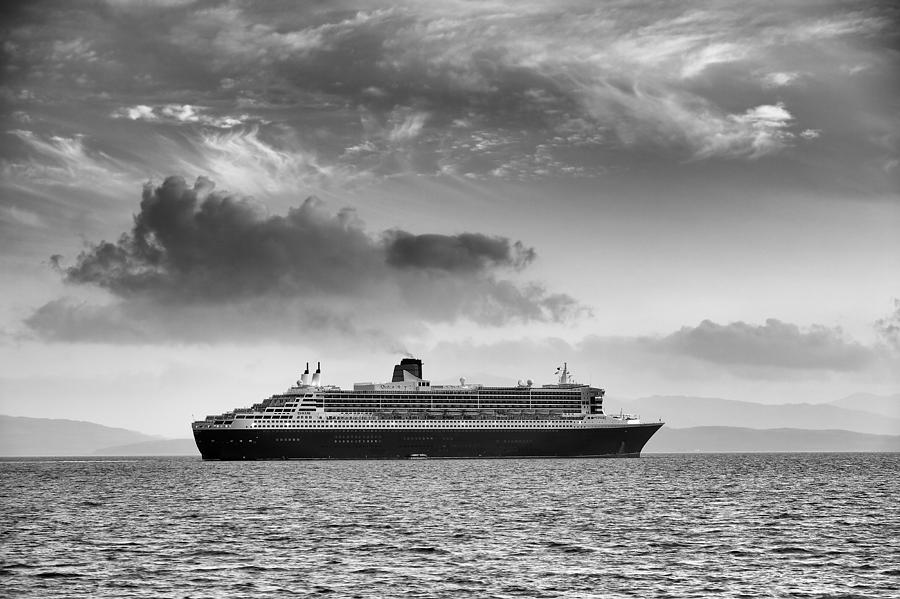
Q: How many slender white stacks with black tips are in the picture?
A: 2